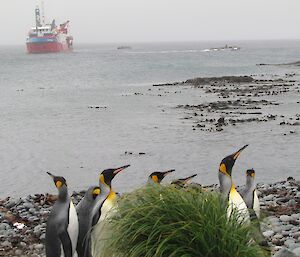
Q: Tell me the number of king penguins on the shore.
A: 7